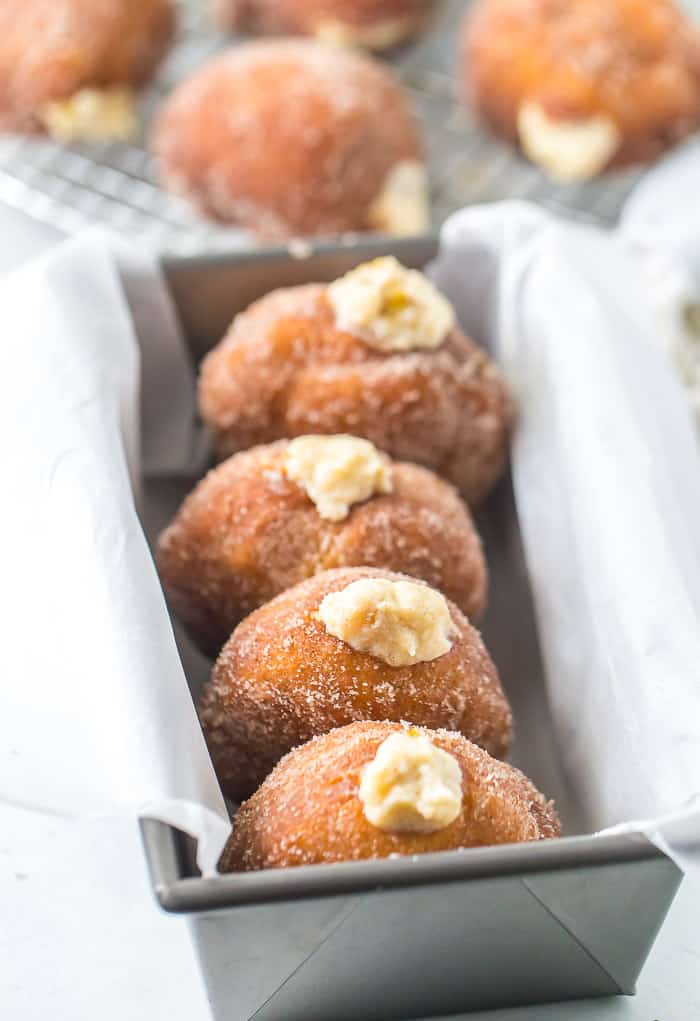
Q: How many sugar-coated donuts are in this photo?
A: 8